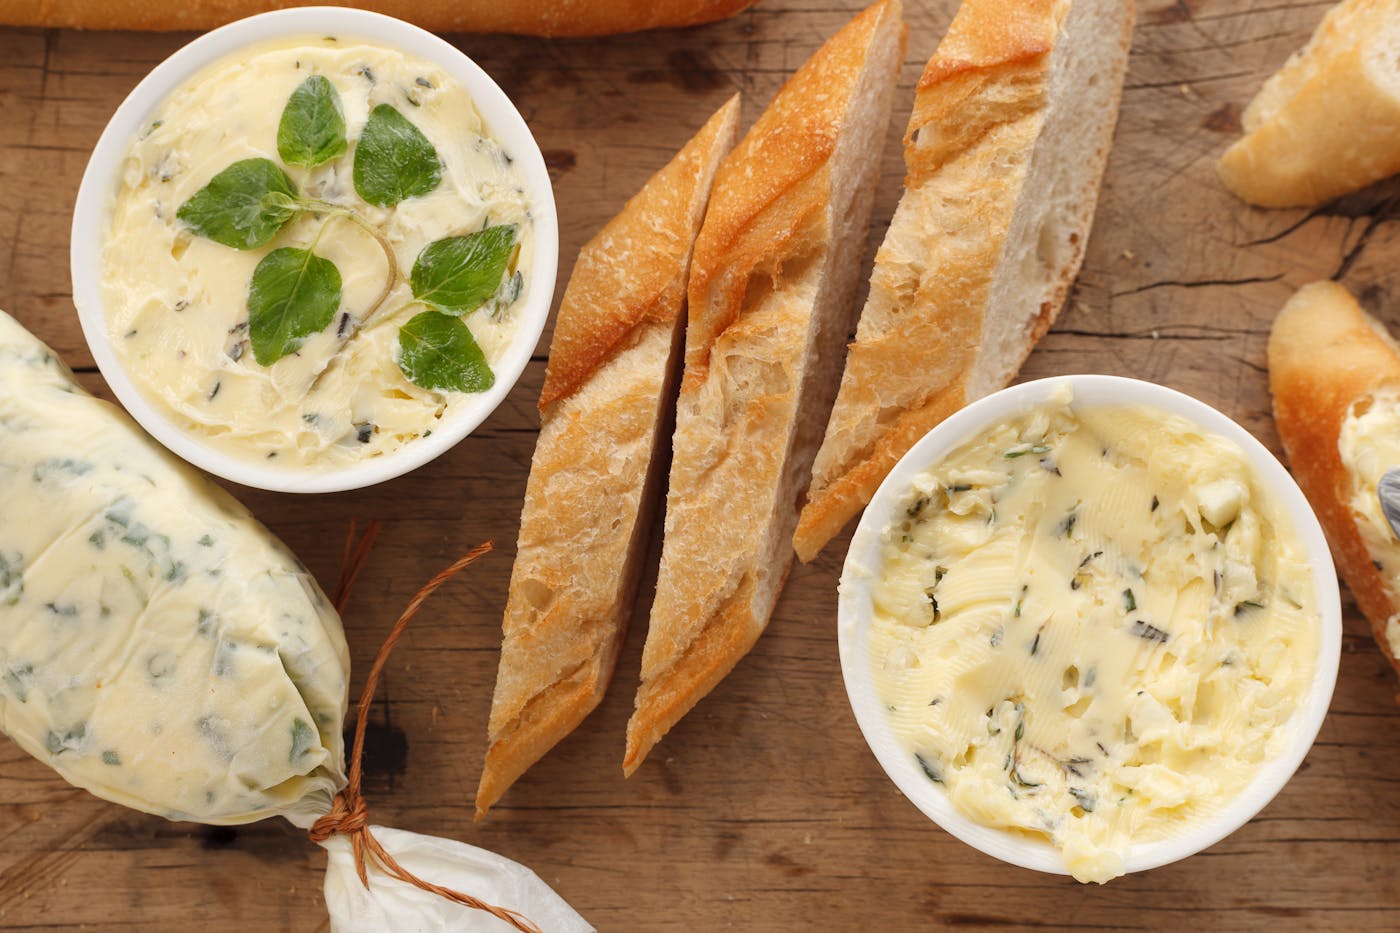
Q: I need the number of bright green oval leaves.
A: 6